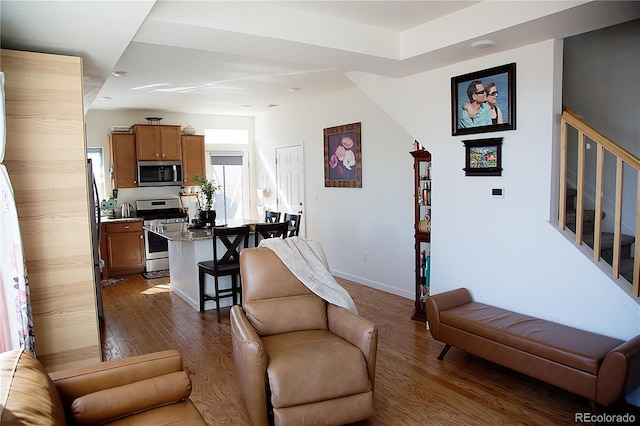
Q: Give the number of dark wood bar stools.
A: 4